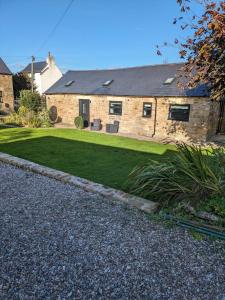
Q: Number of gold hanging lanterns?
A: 0